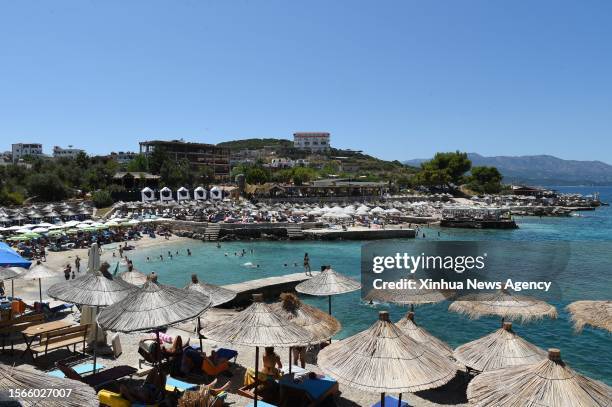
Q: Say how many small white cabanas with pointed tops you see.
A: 5